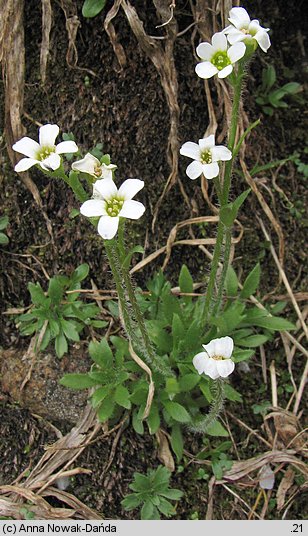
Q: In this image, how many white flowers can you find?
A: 7